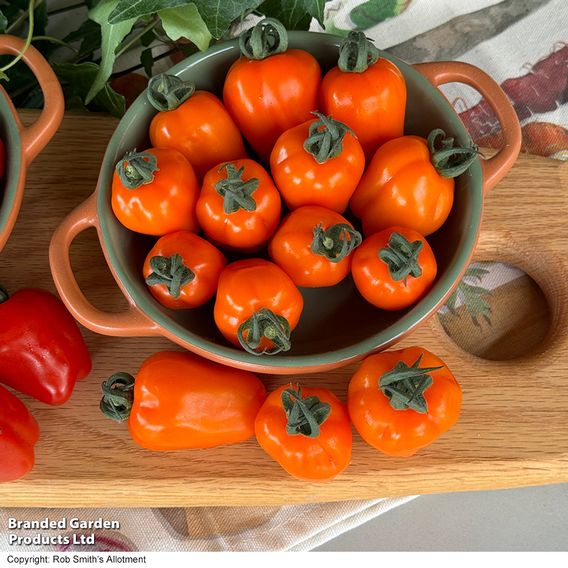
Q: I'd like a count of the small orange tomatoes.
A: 14